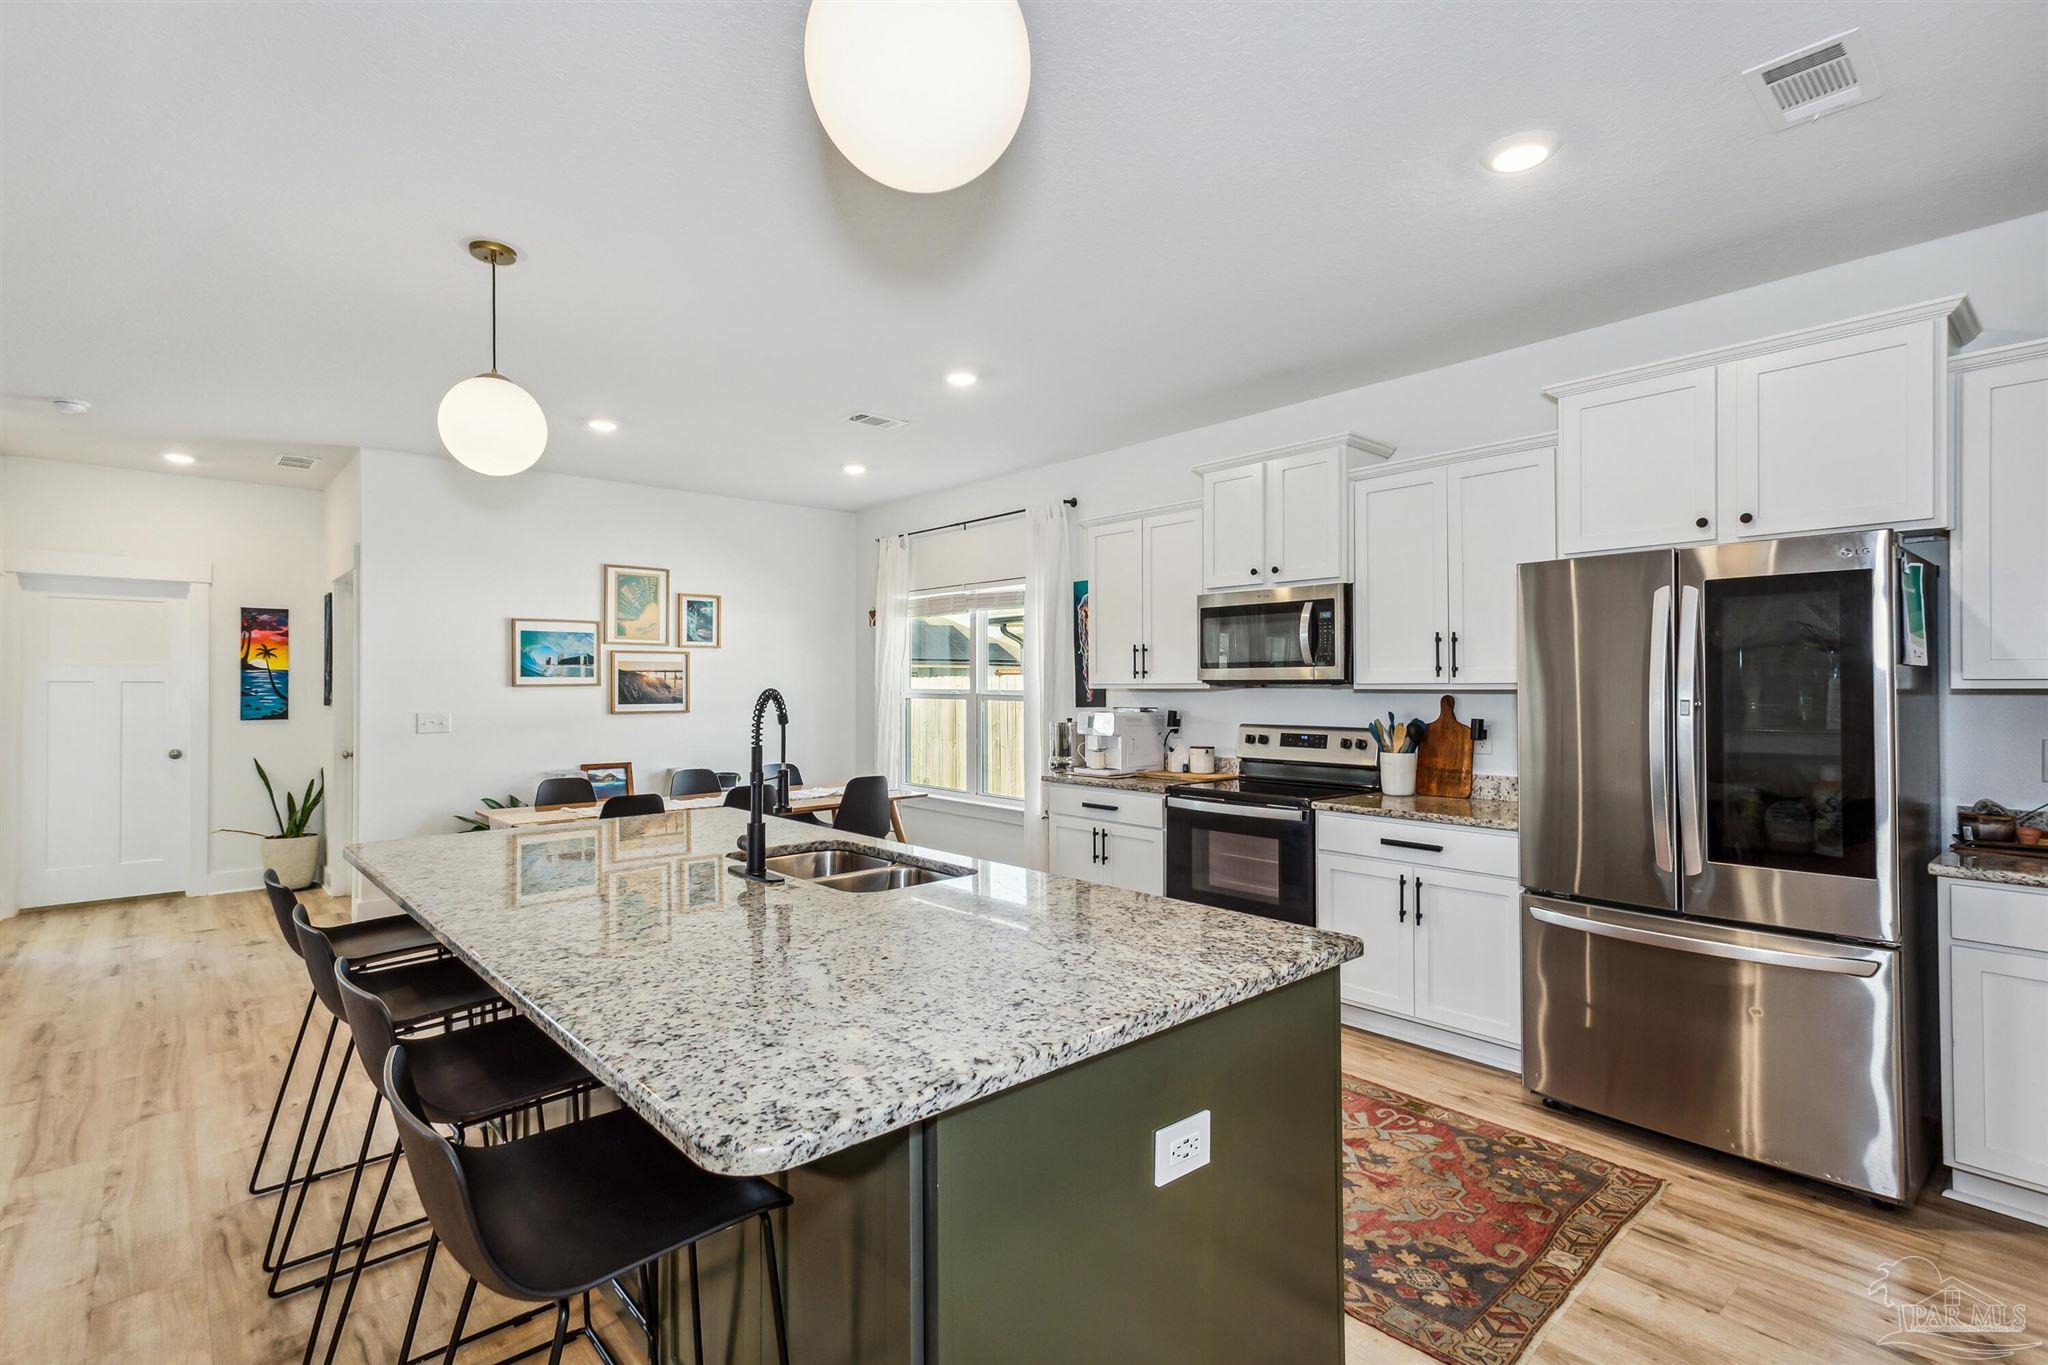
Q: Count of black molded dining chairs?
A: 6